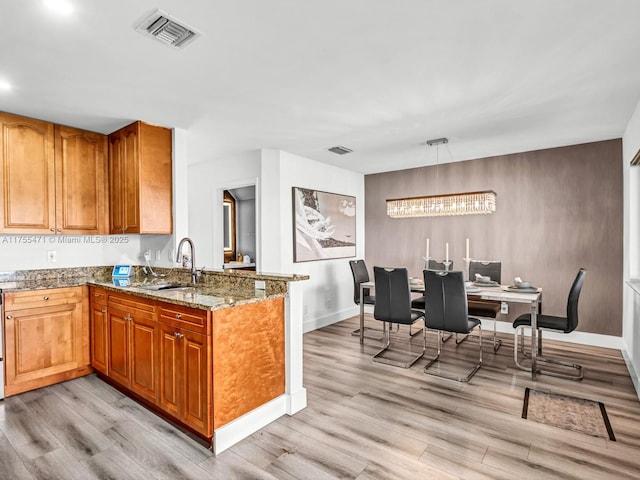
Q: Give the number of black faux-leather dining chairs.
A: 6